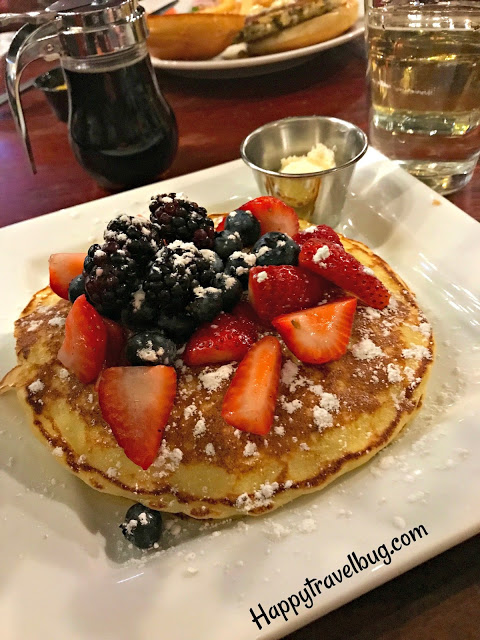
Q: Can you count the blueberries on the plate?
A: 12